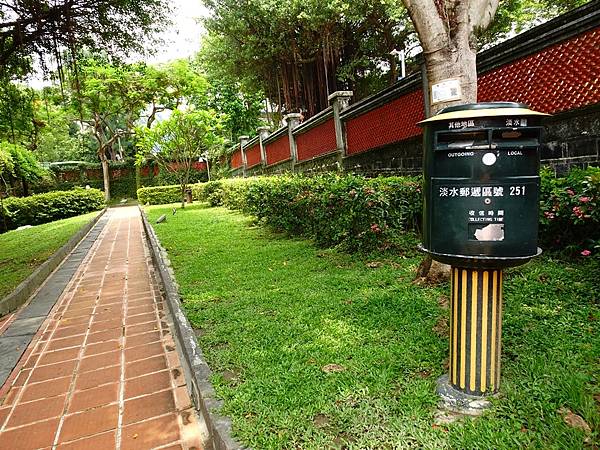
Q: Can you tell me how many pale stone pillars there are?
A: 4